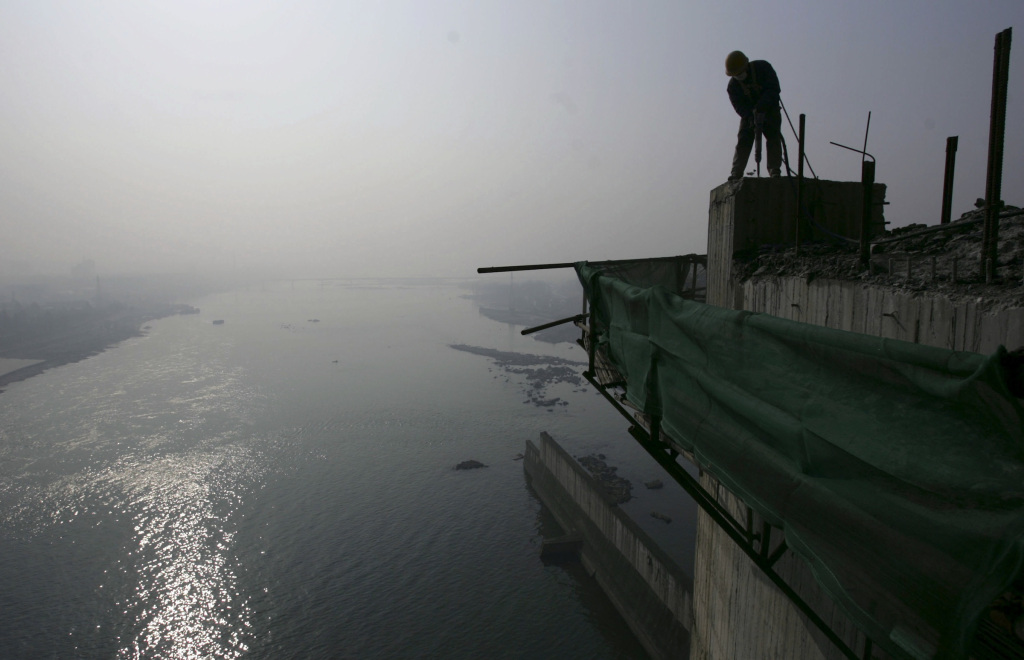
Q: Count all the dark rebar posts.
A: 4